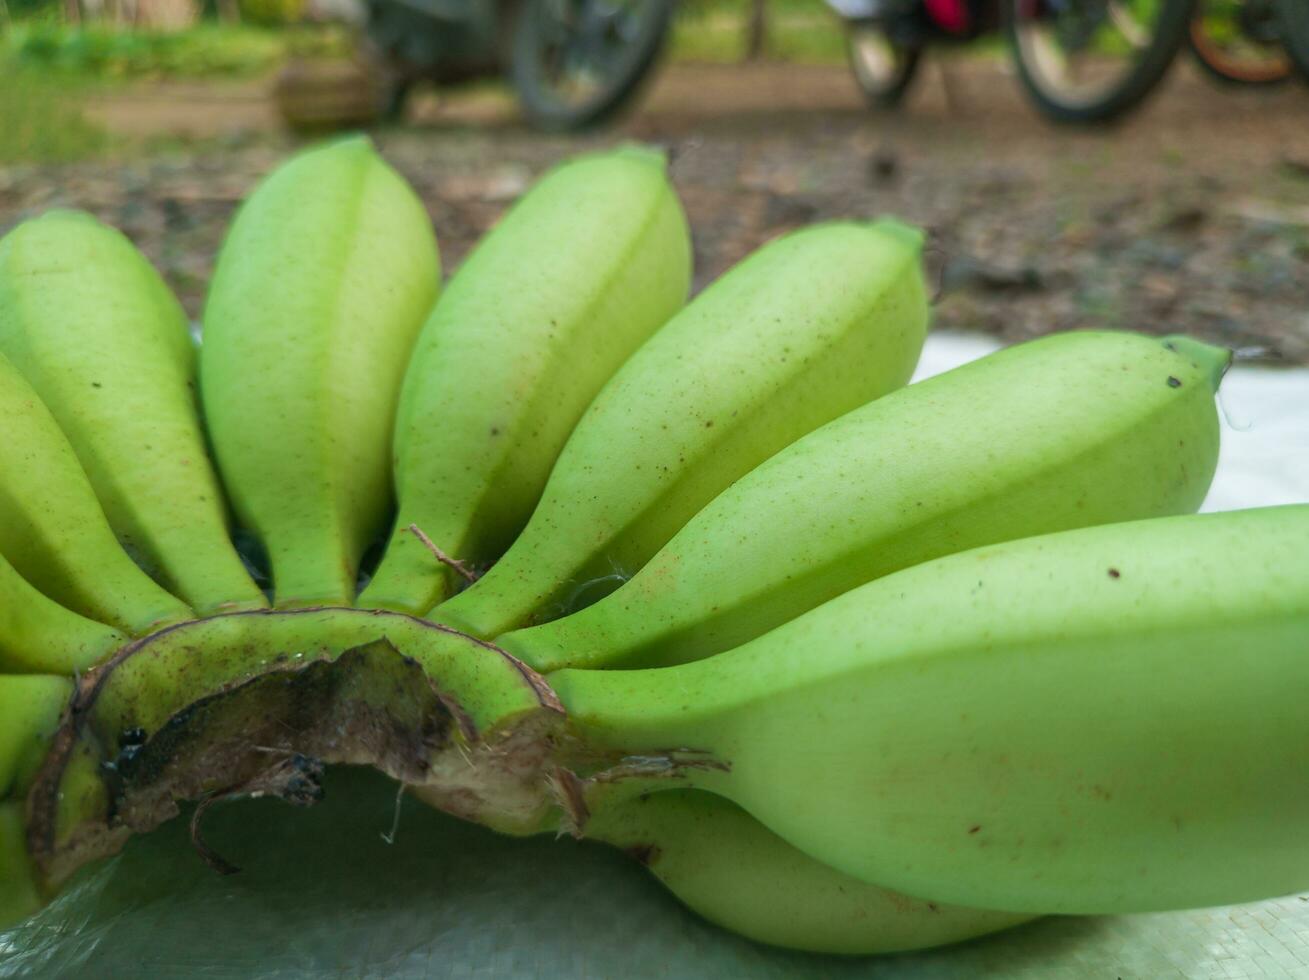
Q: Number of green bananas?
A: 11